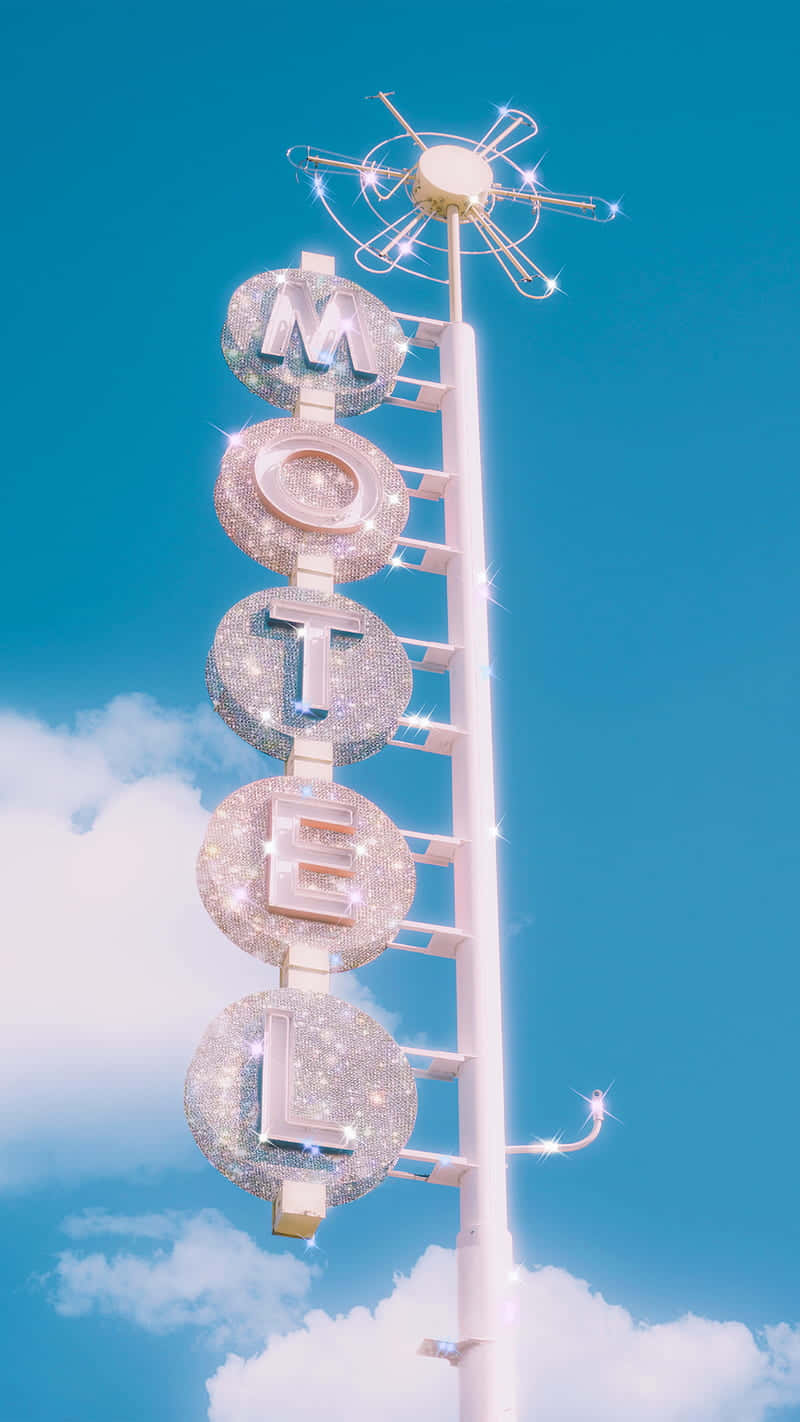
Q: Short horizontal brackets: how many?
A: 10